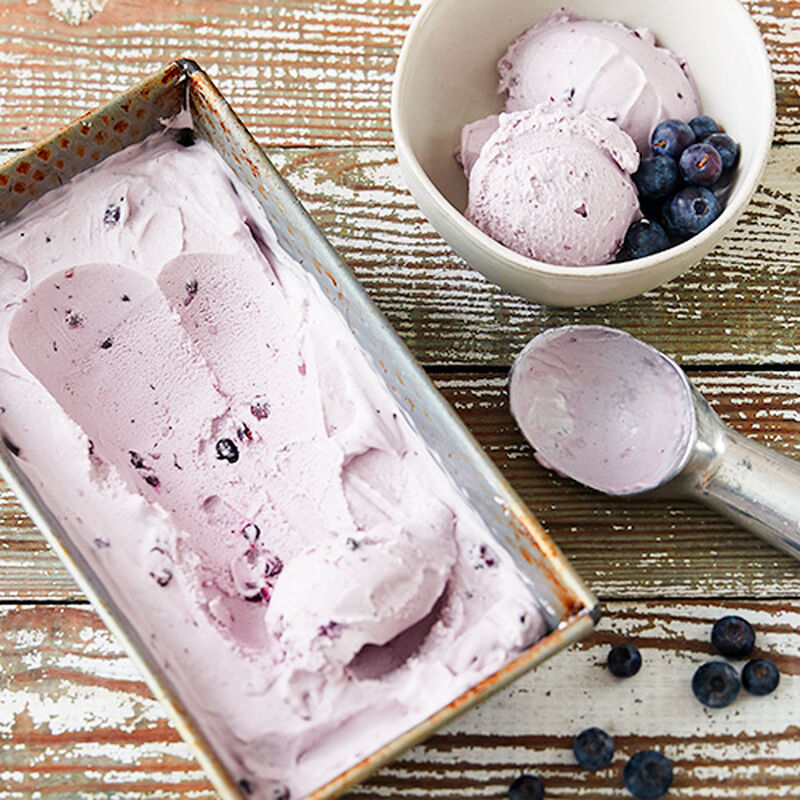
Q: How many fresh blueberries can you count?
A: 14